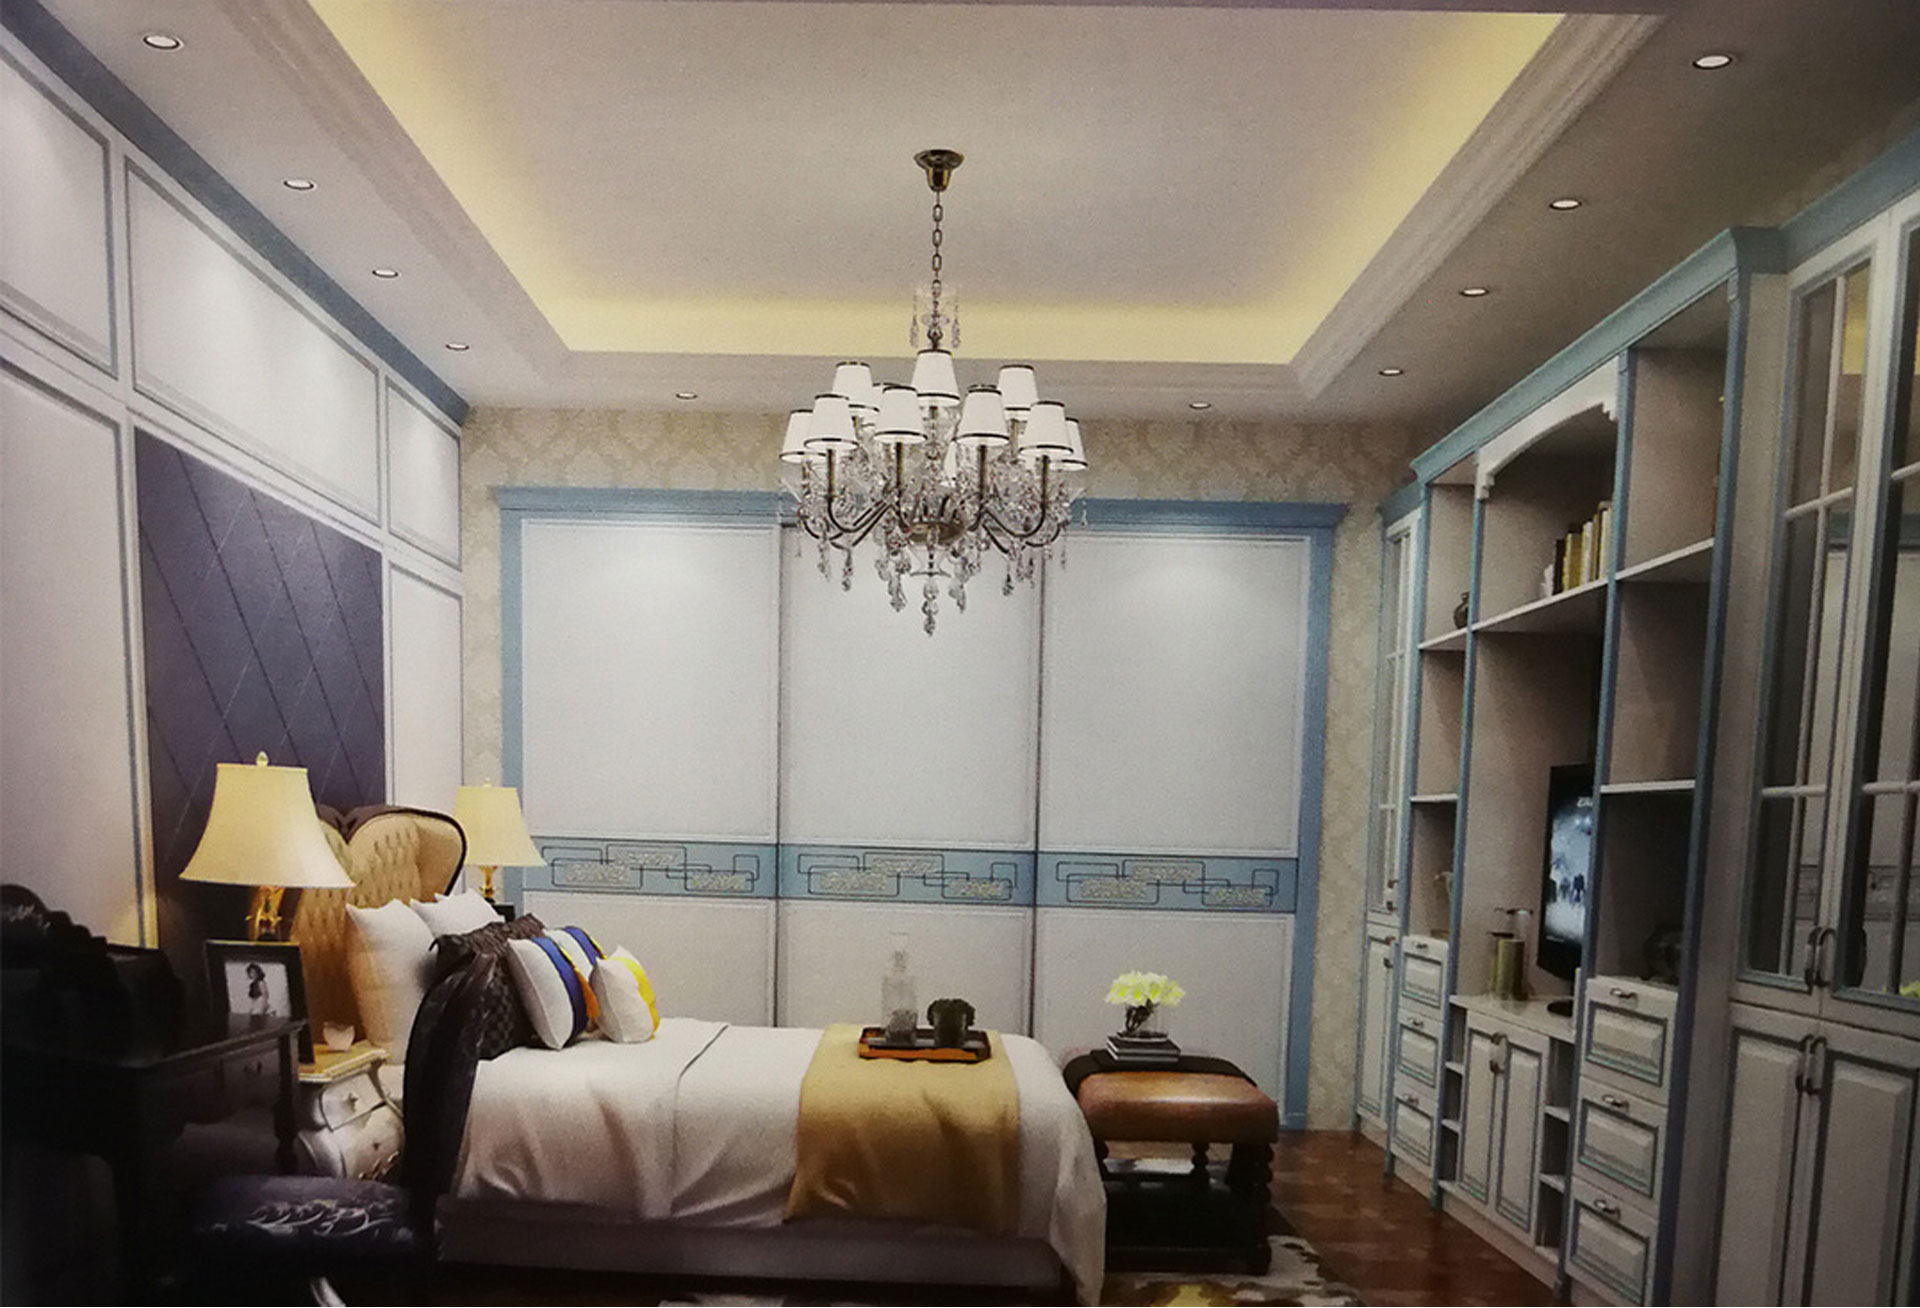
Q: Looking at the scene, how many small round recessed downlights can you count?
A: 10